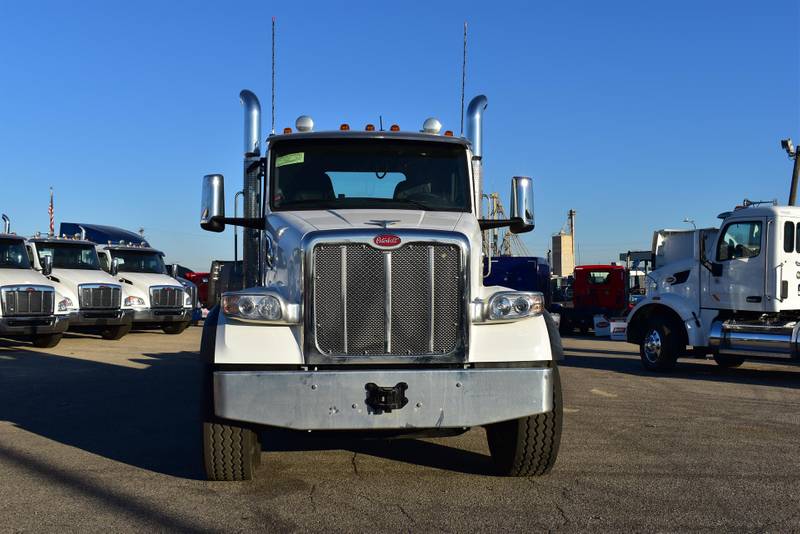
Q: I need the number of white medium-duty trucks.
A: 3